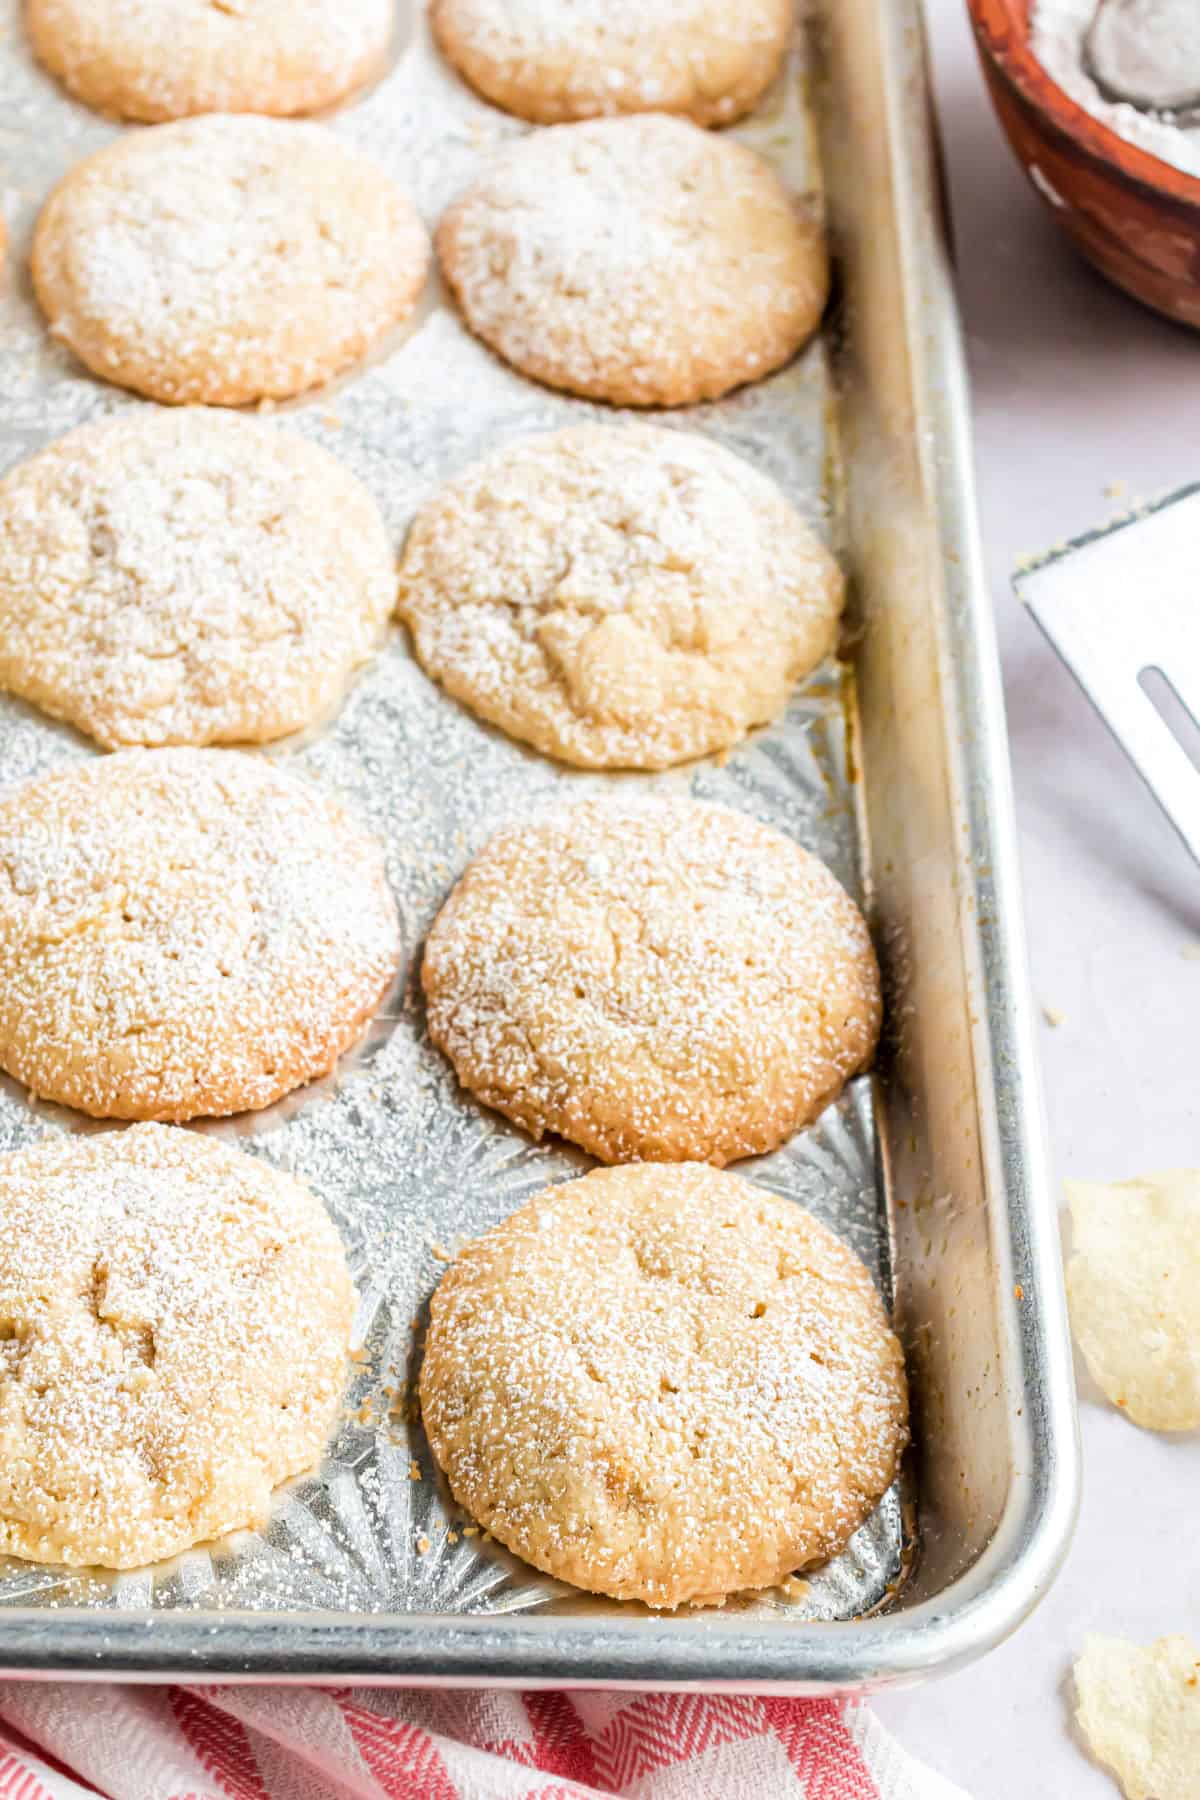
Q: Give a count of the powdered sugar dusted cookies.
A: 10